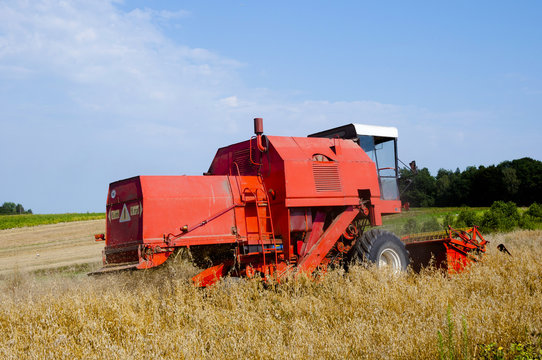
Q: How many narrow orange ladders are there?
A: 1